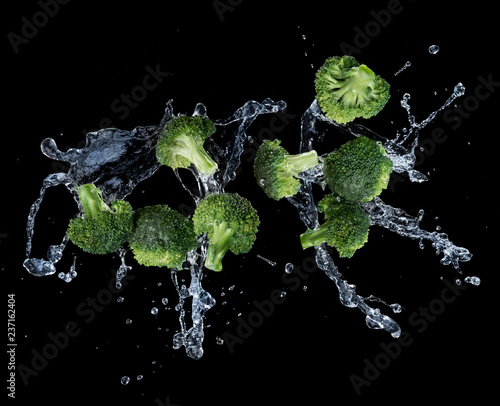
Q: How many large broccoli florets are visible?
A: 8